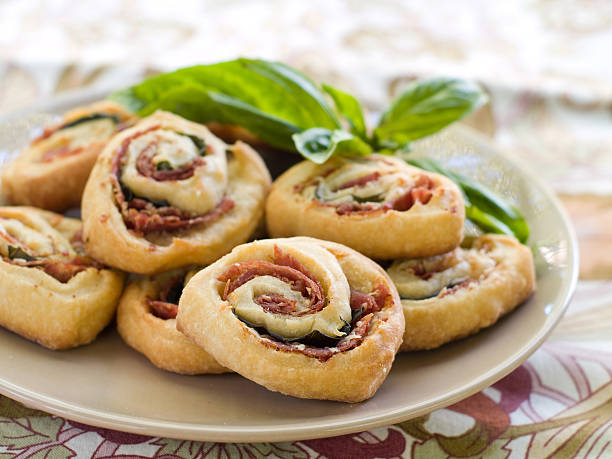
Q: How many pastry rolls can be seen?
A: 7